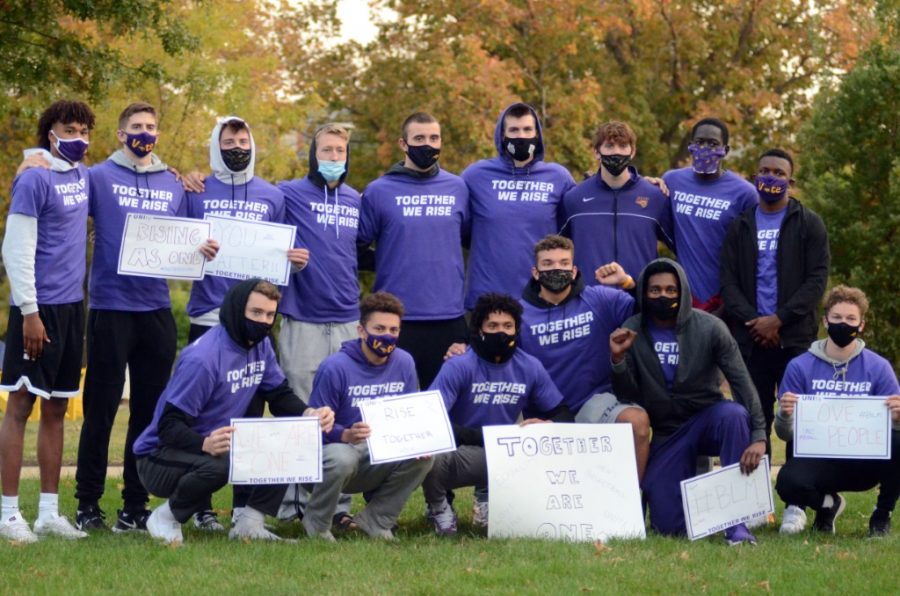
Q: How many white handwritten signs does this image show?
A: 7